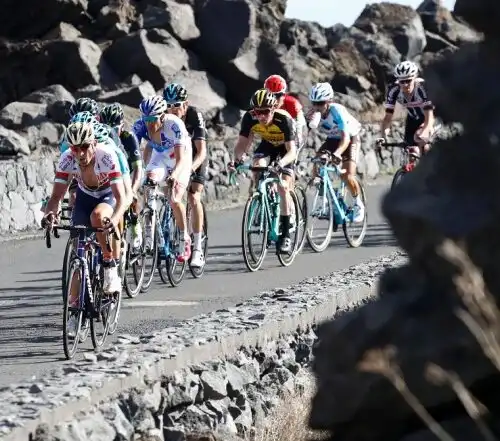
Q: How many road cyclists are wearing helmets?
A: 11